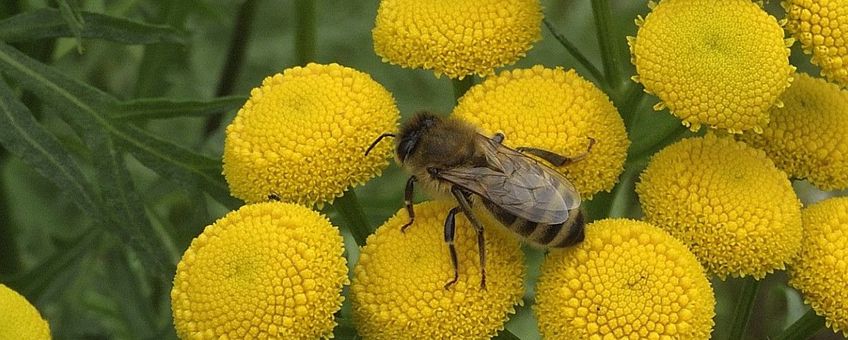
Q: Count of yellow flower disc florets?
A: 12